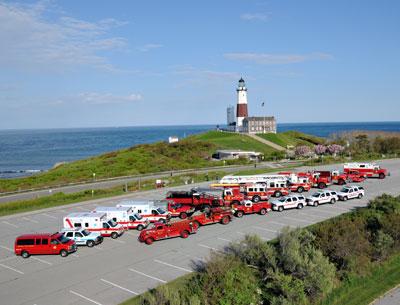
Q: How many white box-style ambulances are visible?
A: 3